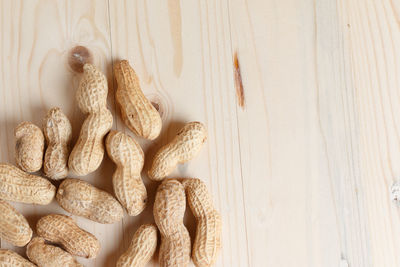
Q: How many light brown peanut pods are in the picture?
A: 15